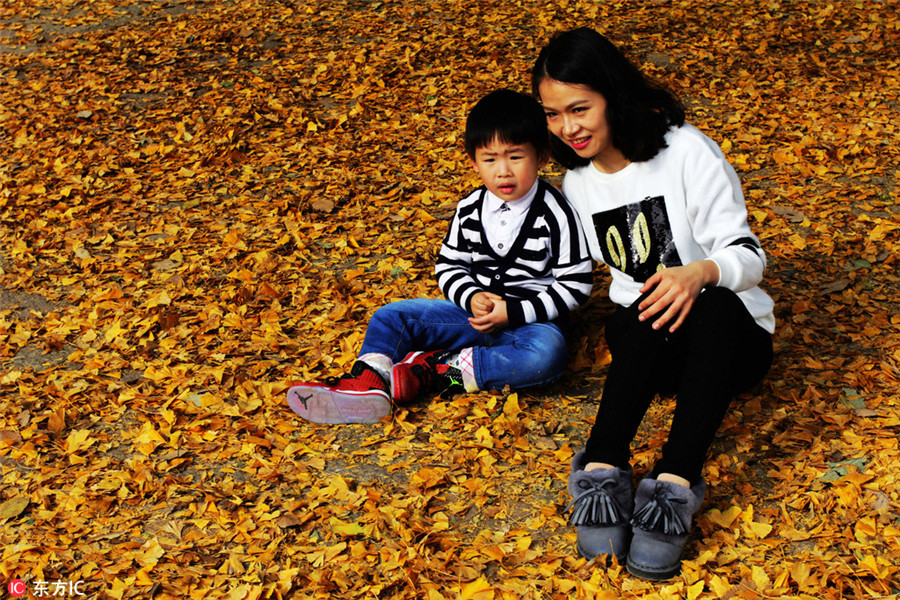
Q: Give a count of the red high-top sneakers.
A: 2